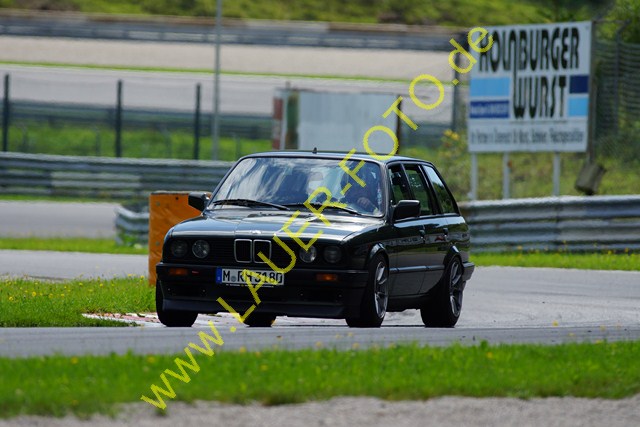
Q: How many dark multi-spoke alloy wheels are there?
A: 2